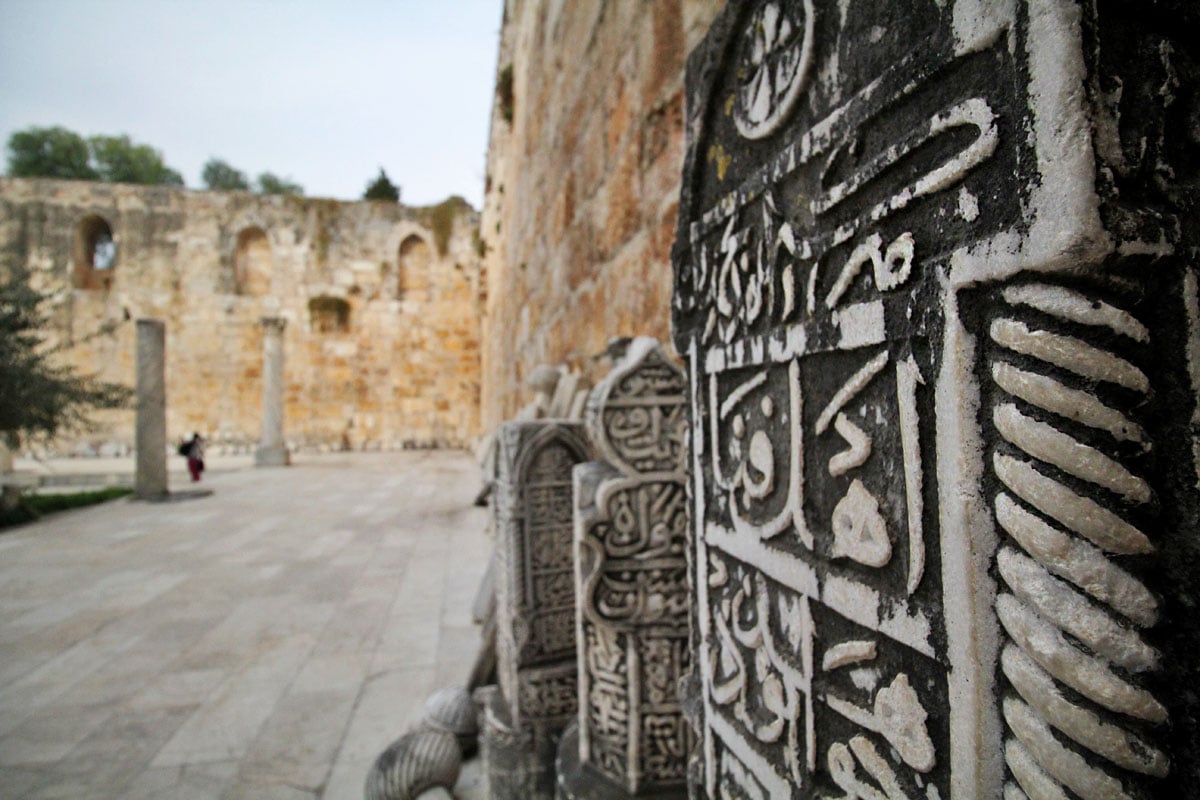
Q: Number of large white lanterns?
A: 0